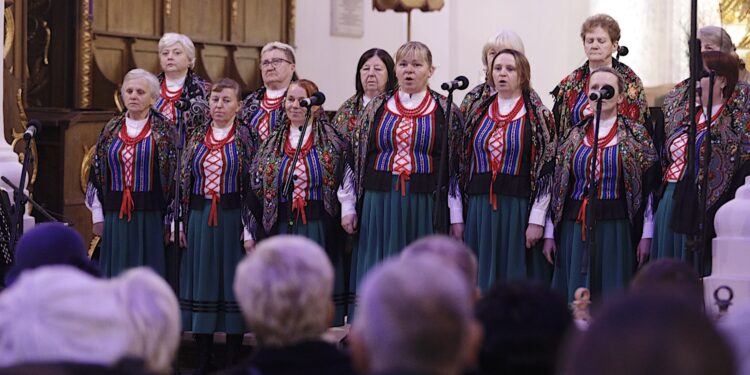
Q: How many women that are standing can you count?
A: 13